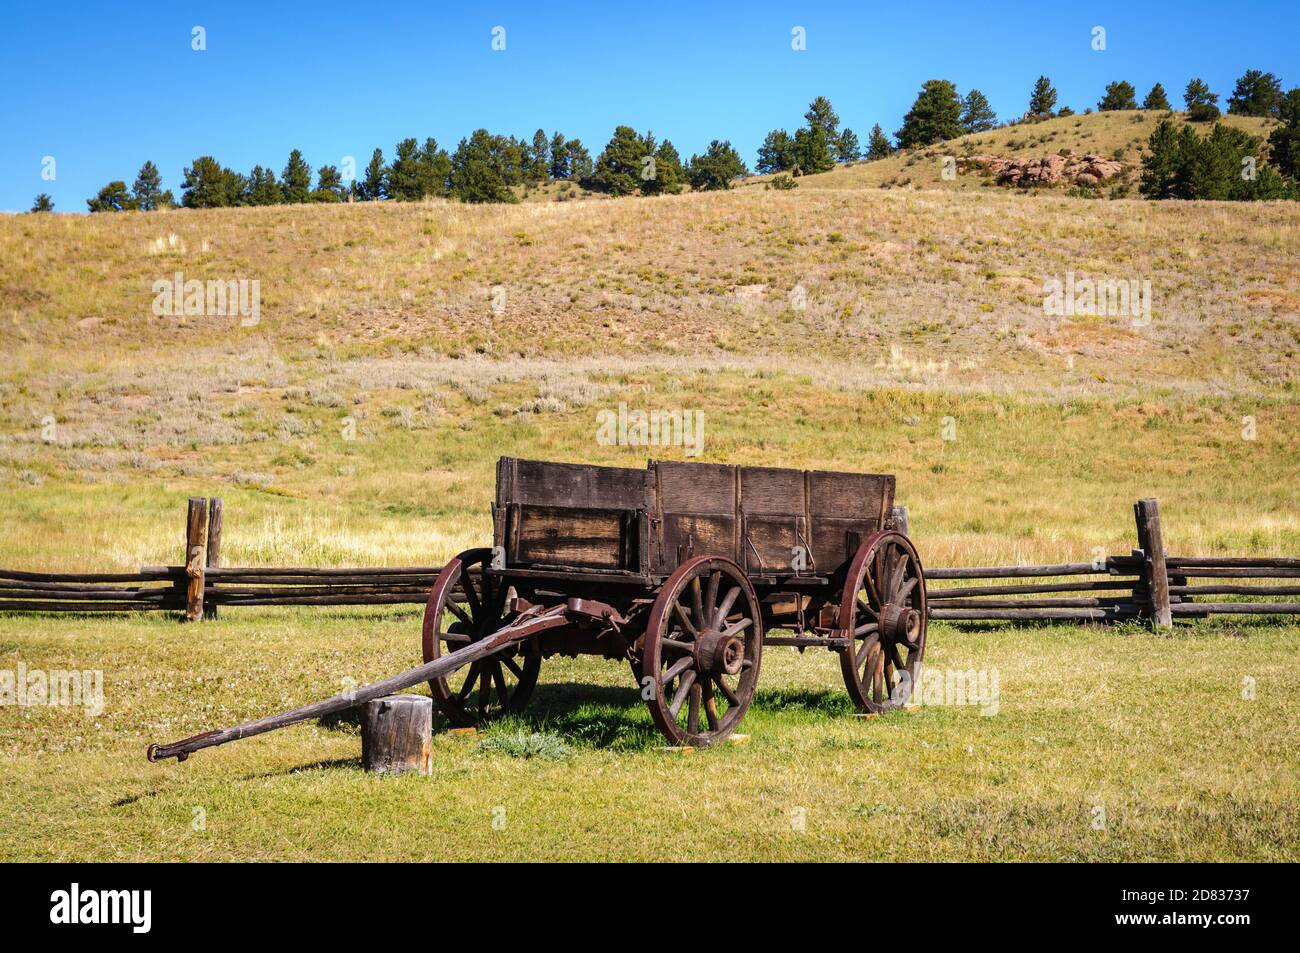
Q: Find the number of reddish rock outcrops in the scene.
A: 1